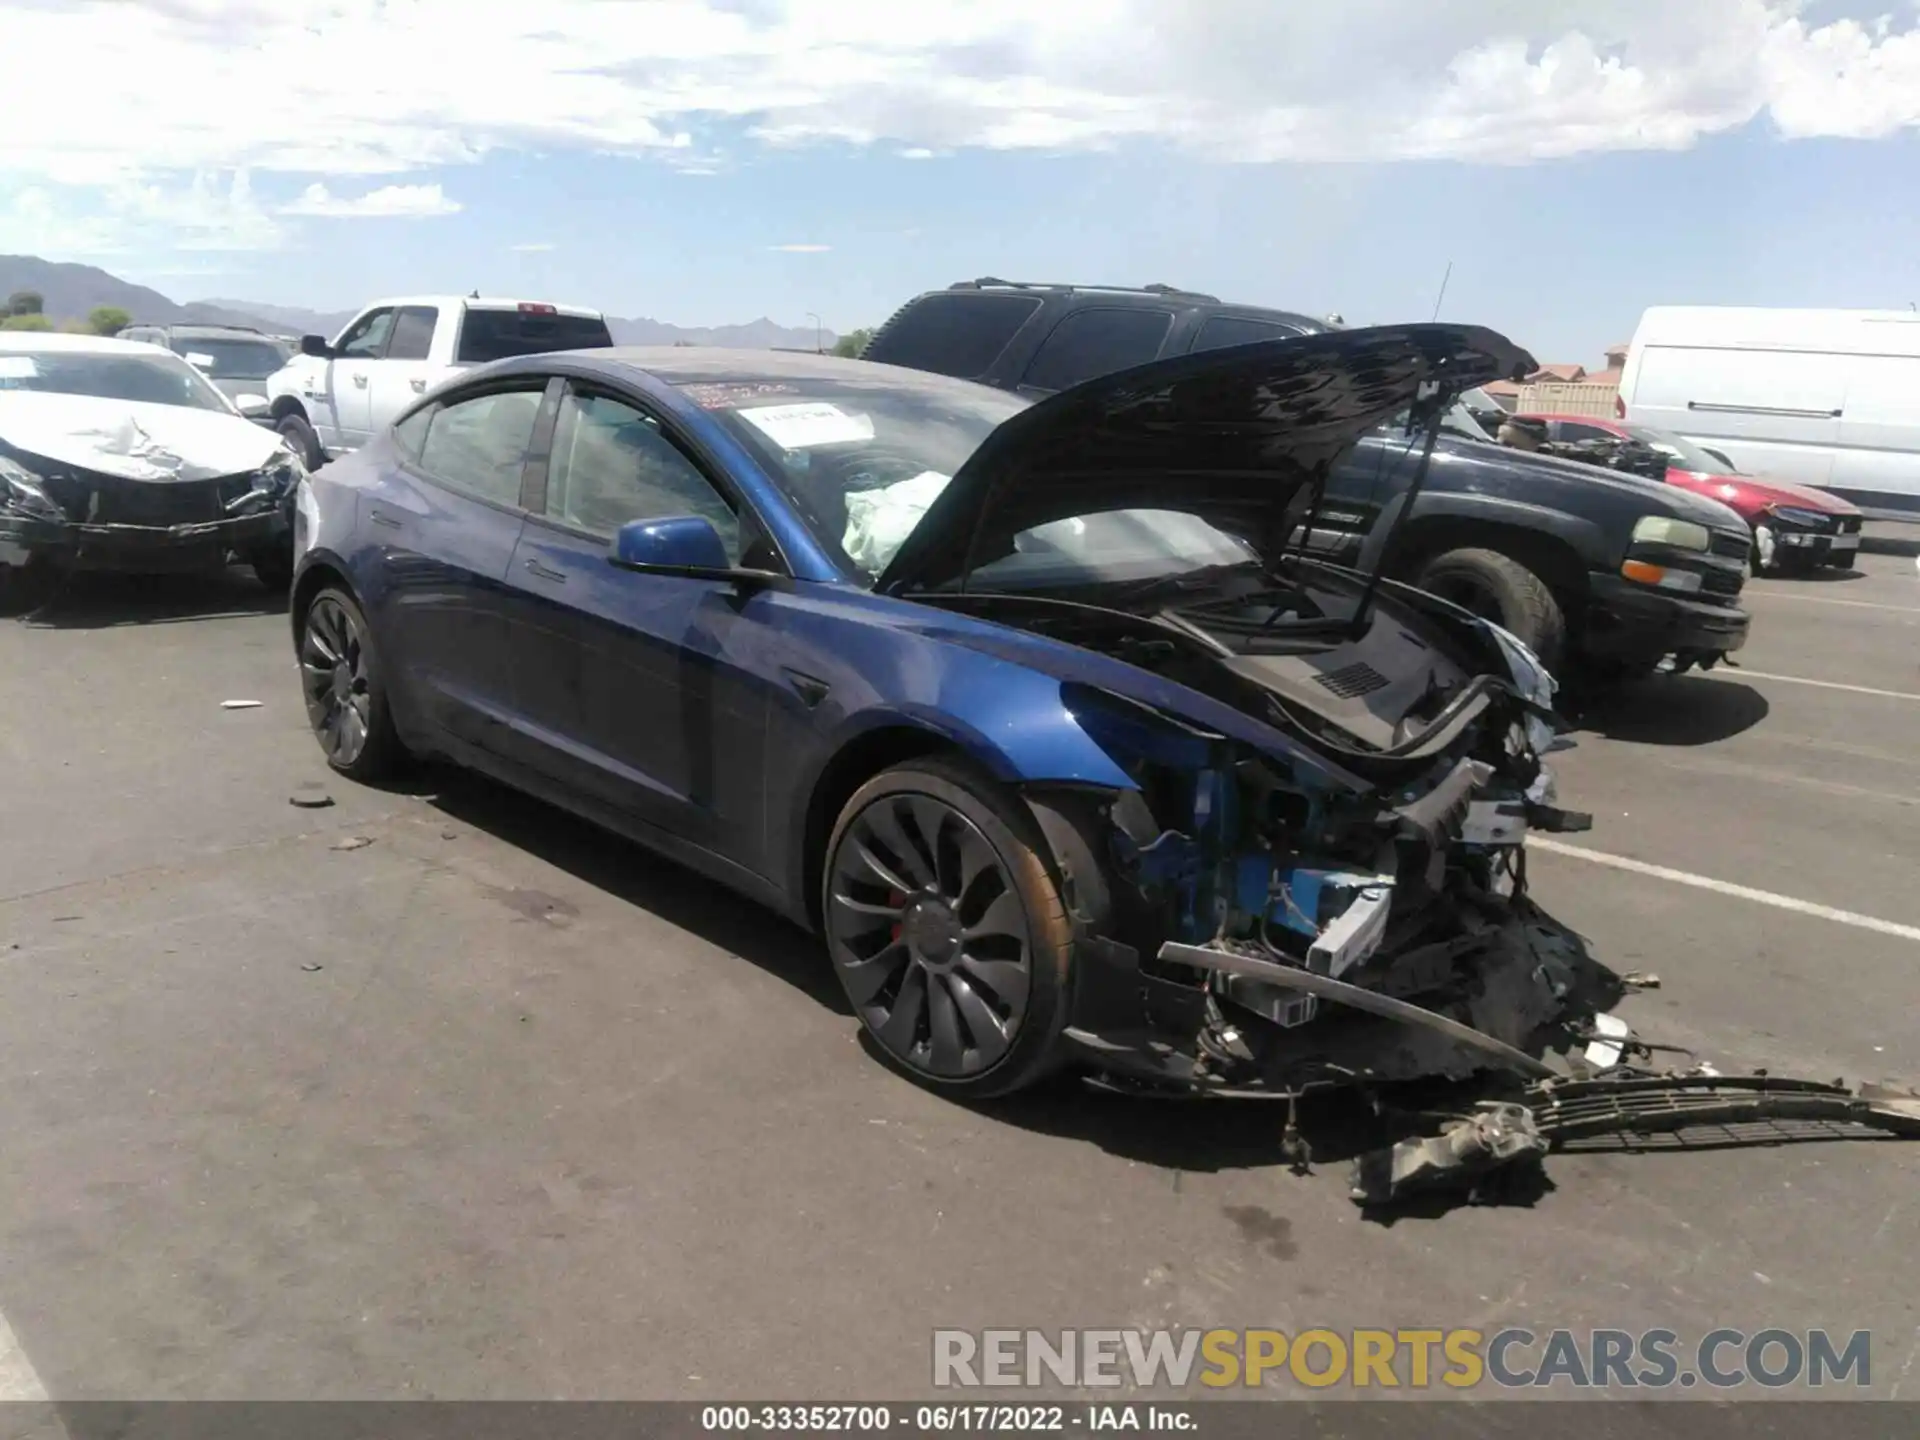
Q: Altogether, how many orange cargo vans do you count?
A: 0